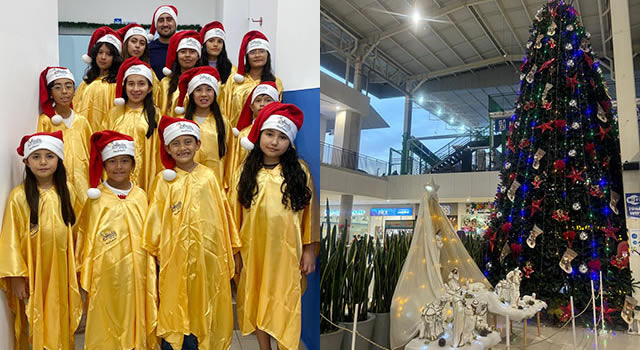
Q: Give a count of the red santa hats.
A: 14